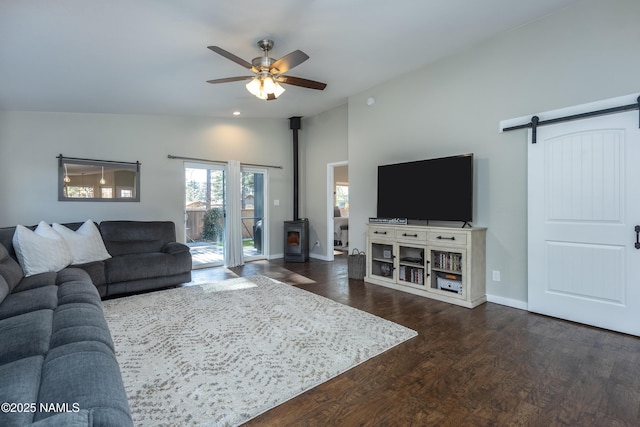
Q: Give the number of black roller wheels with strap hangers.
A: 2